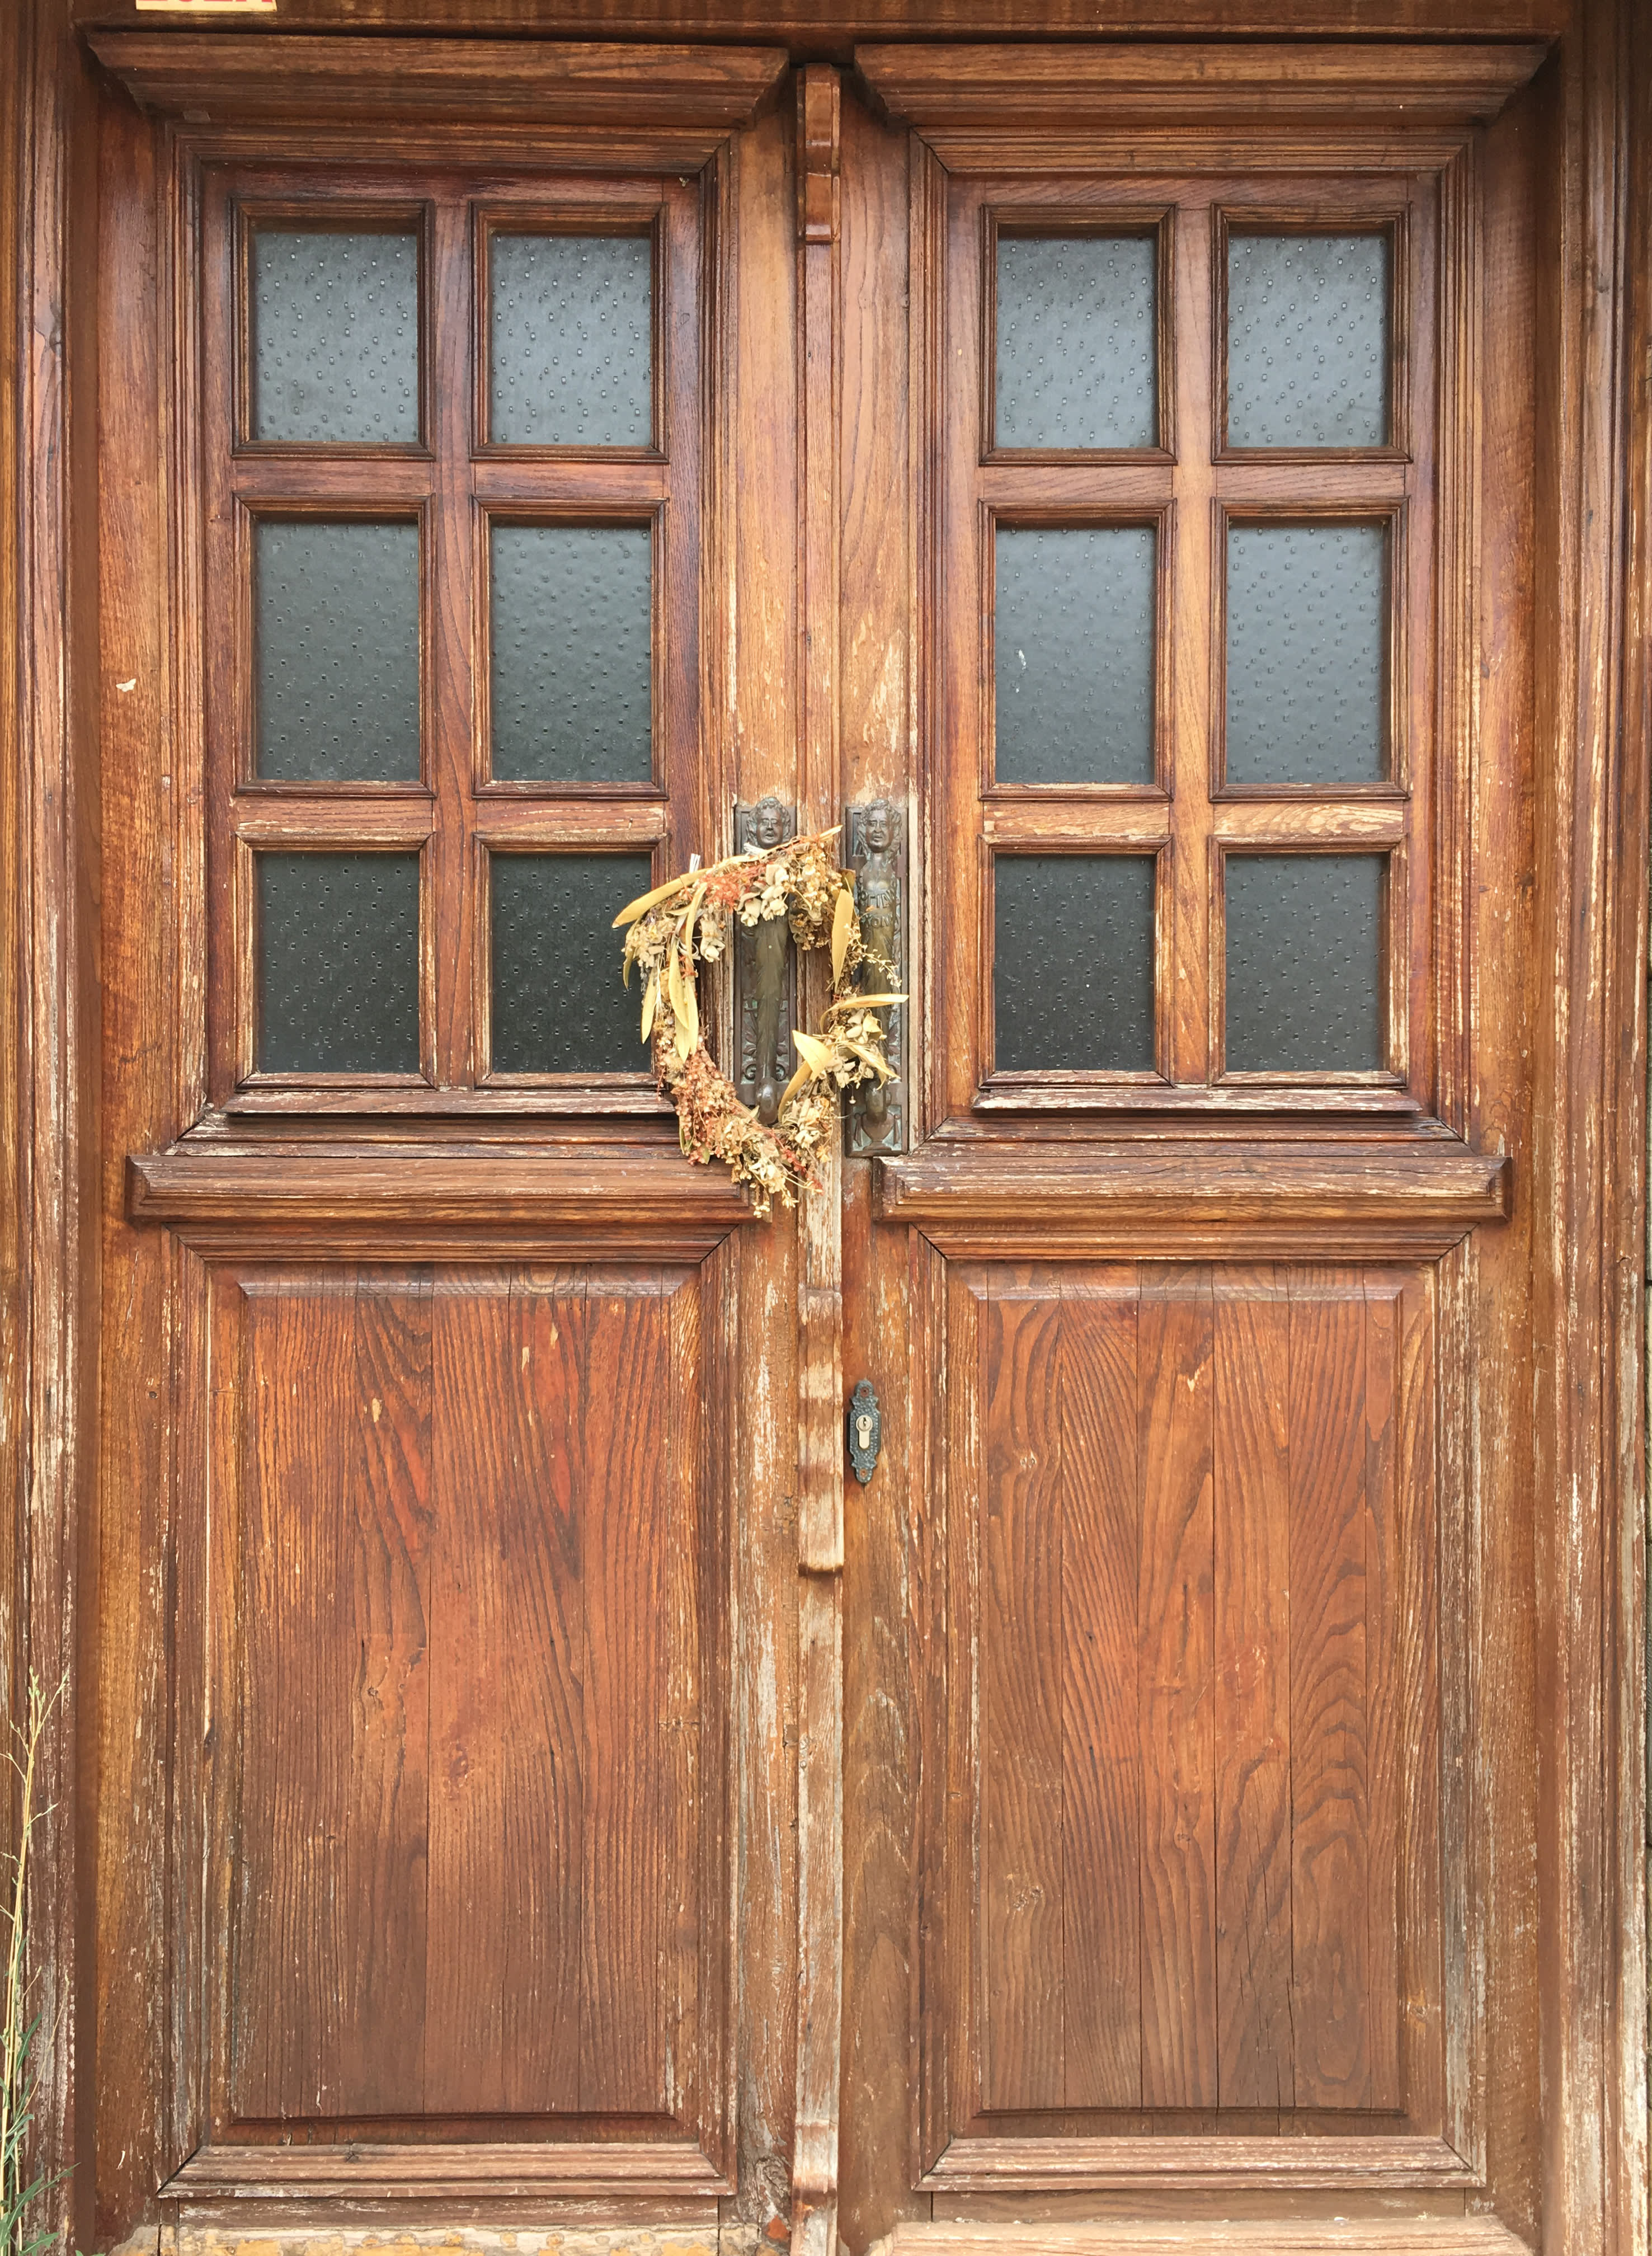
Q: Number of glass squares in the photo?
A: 12